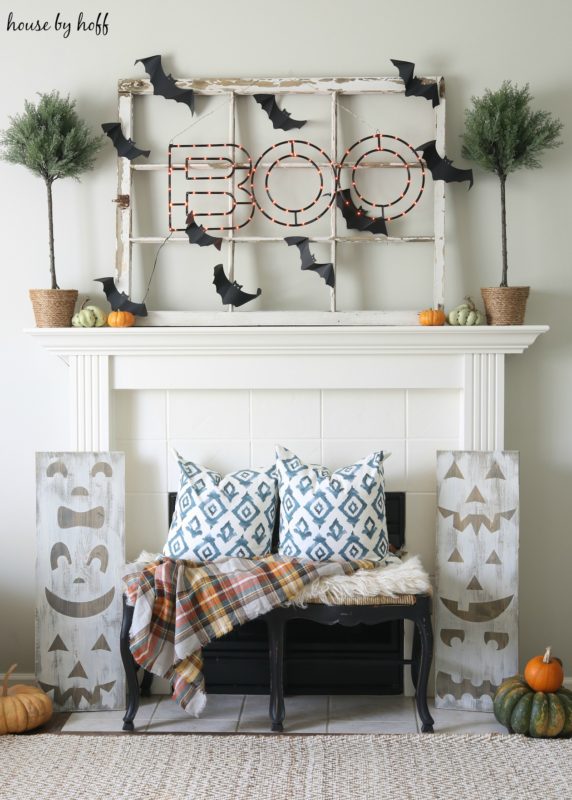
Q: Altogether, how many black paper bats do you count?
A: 10